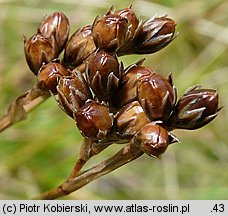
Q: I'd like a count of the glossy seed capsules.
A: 15